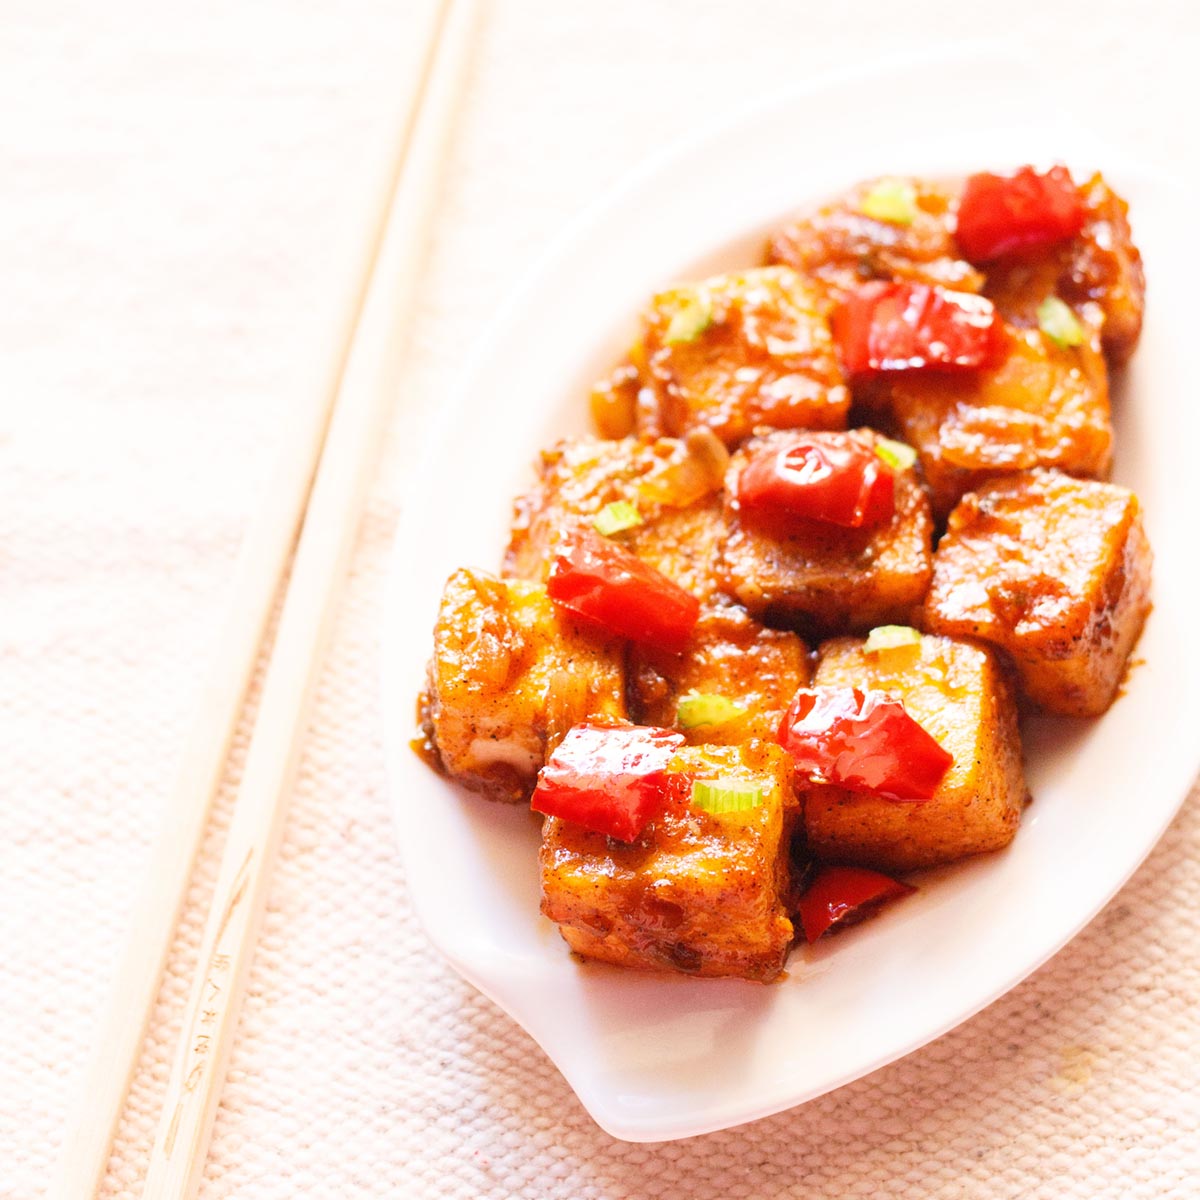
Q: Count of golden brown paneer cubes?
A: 11